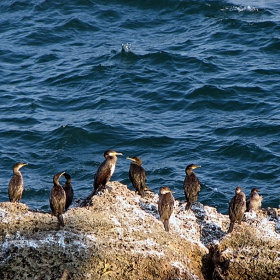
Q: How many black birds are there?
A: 9